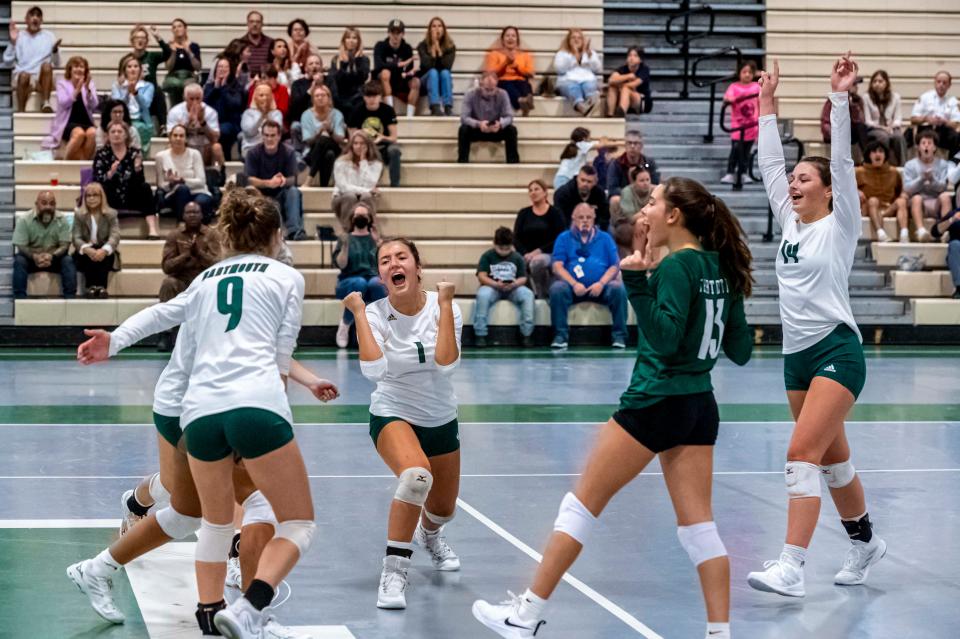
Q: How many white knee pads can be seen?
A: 11